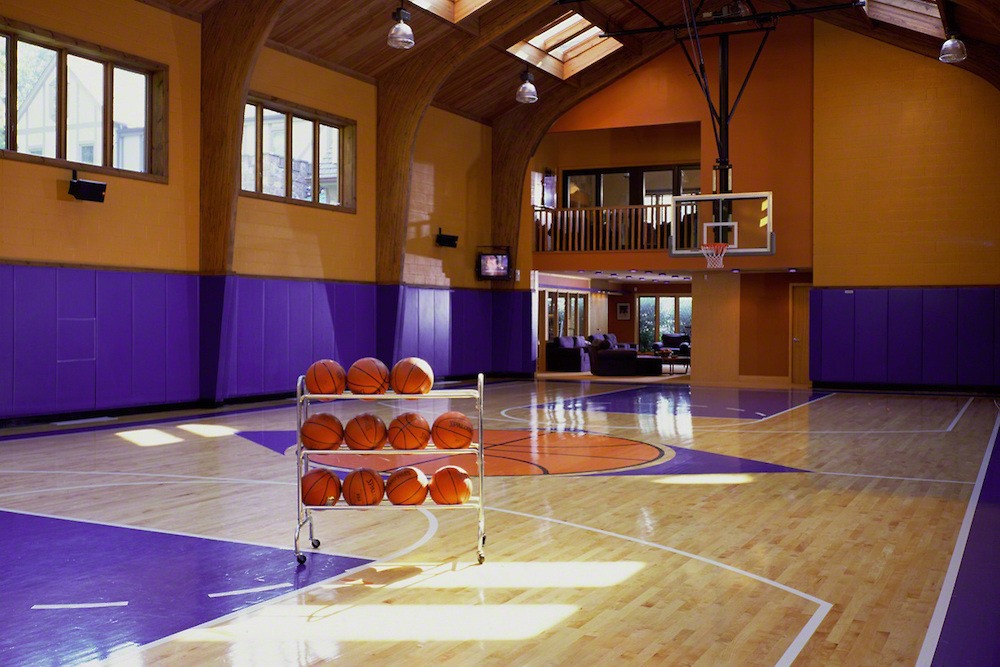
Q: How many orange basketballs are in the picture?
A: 11